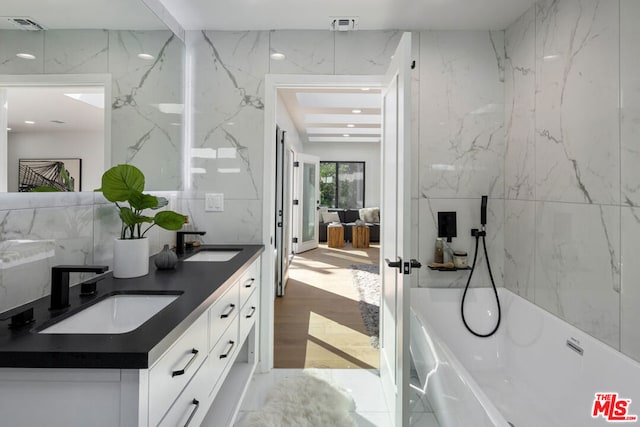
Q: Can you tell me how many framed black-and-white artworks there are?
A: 1